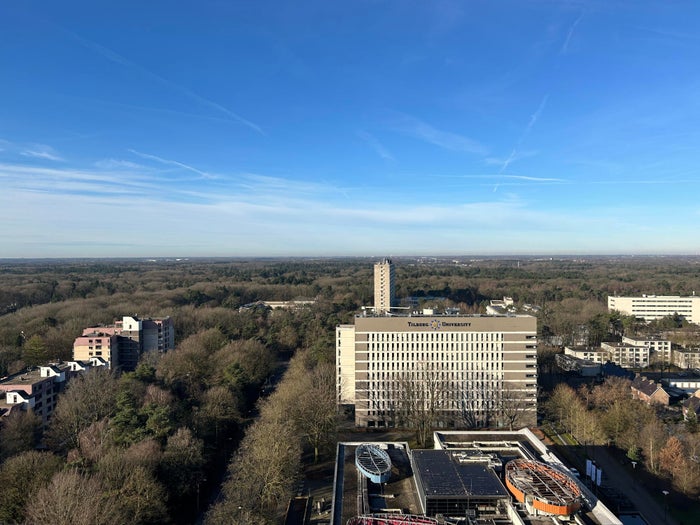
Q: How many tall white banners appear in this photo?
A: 3